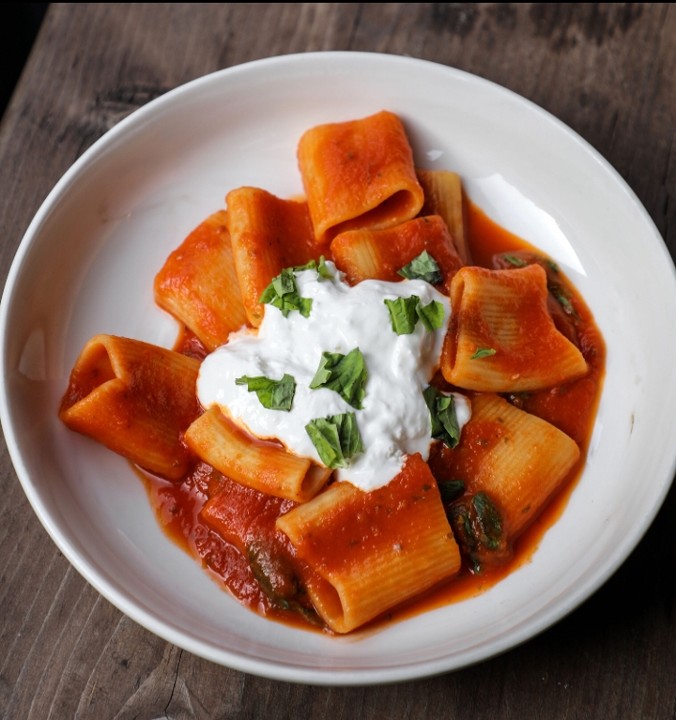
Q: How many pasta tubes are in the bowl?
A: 10